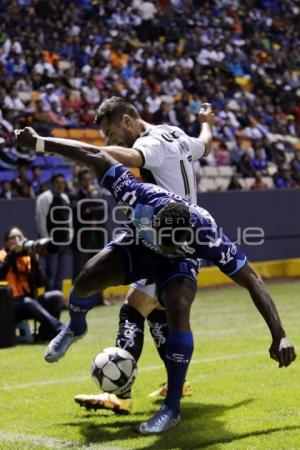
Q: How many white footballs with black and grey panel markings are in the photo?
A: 1